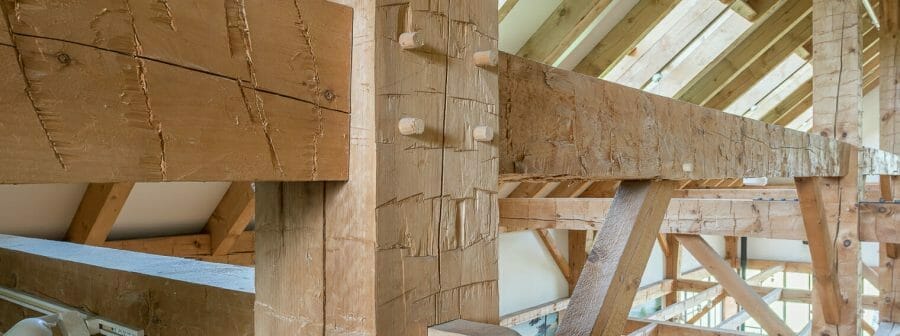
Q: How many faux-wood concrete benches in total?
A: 0